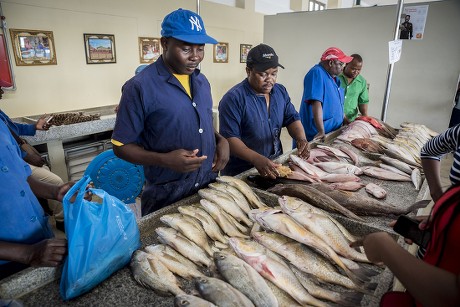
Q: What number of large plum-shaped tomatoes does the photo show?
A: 0